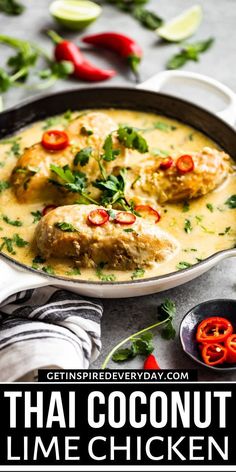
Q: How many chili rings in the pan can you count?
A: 7